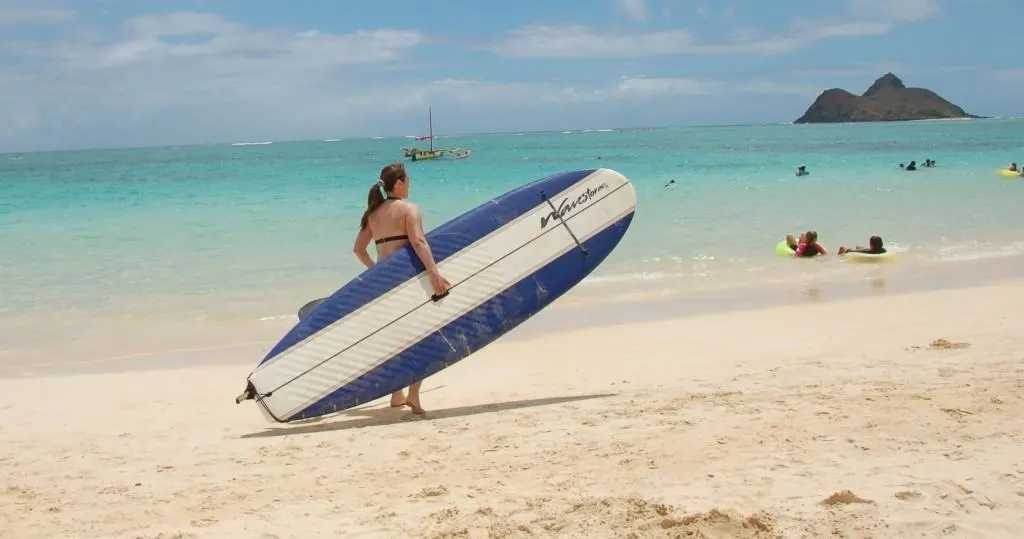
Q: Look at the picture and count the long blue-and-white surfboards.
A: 1